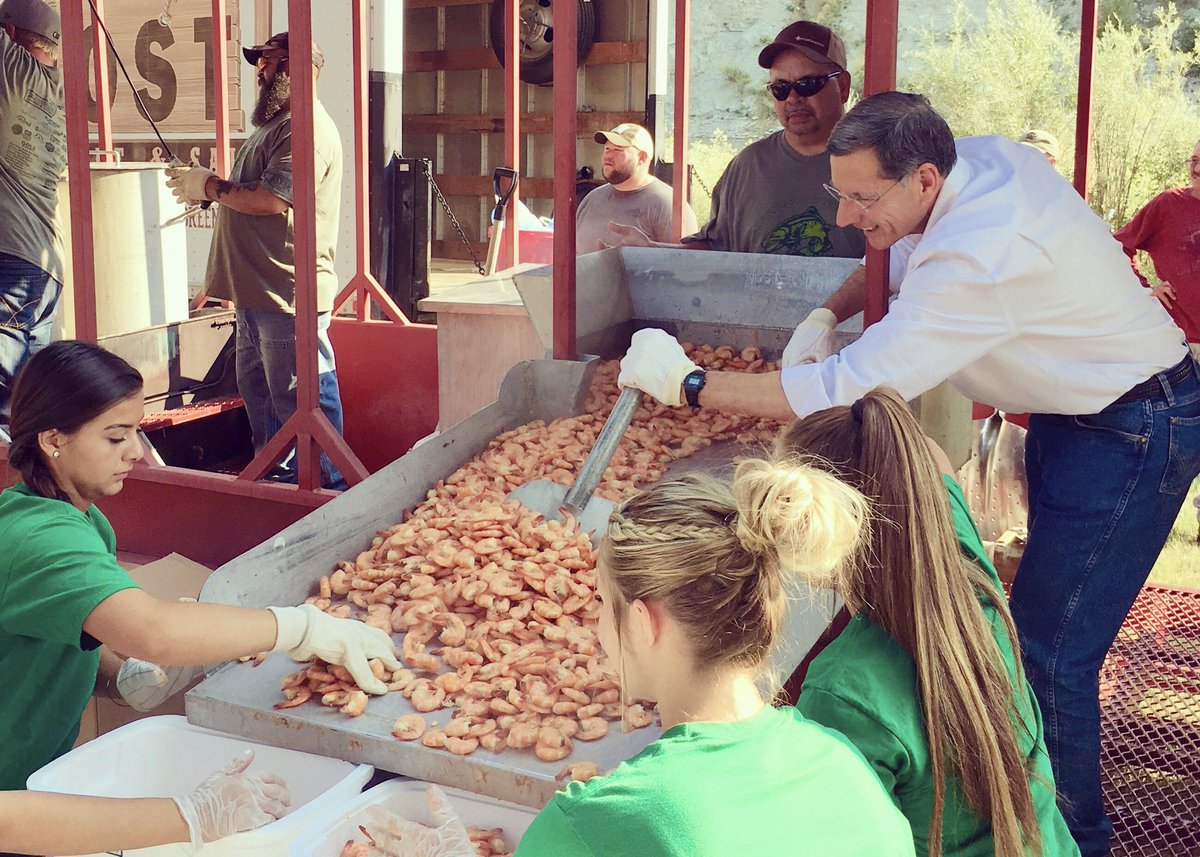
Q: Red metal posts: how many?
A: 10